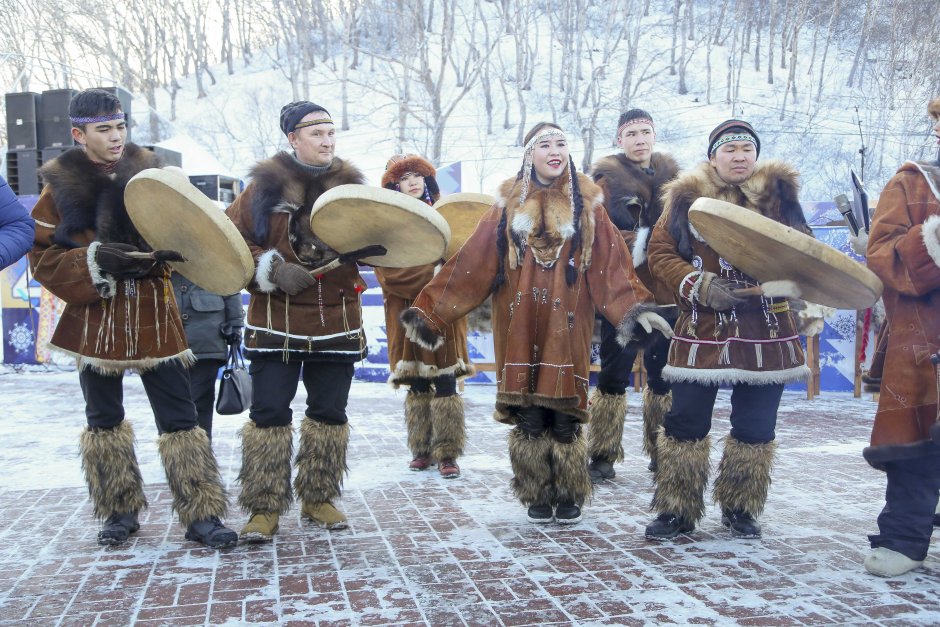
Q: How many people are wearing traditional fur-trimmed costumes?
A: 7